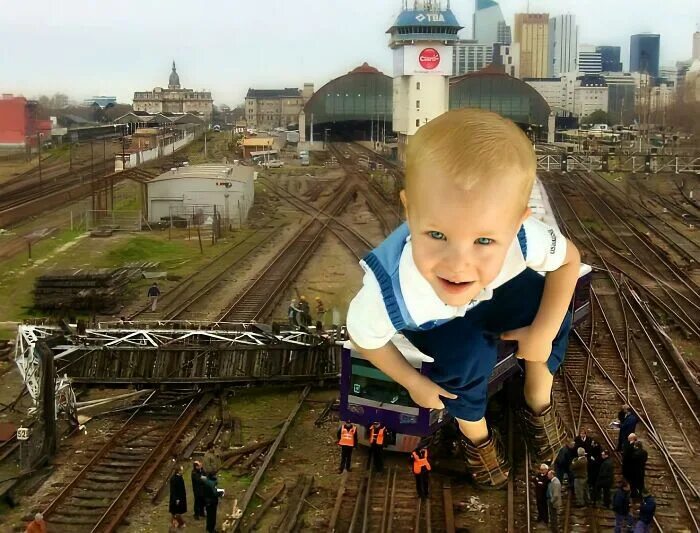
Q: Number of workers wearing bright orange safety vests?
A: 3